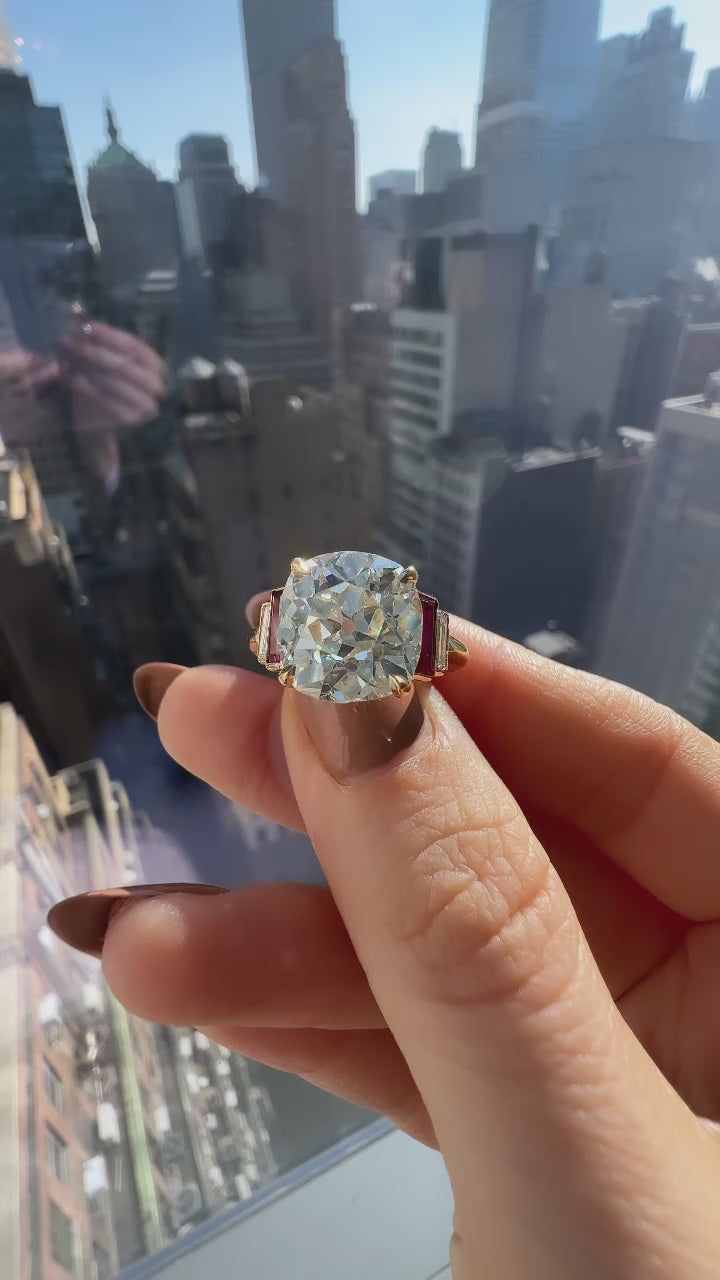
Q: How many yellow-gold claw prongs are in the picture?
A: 4